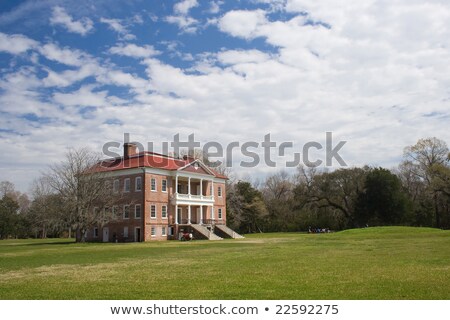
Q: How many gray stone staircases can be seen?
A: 2